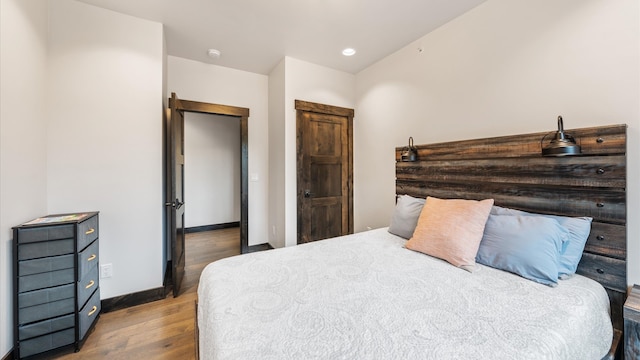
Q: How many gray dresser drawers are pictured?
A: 4